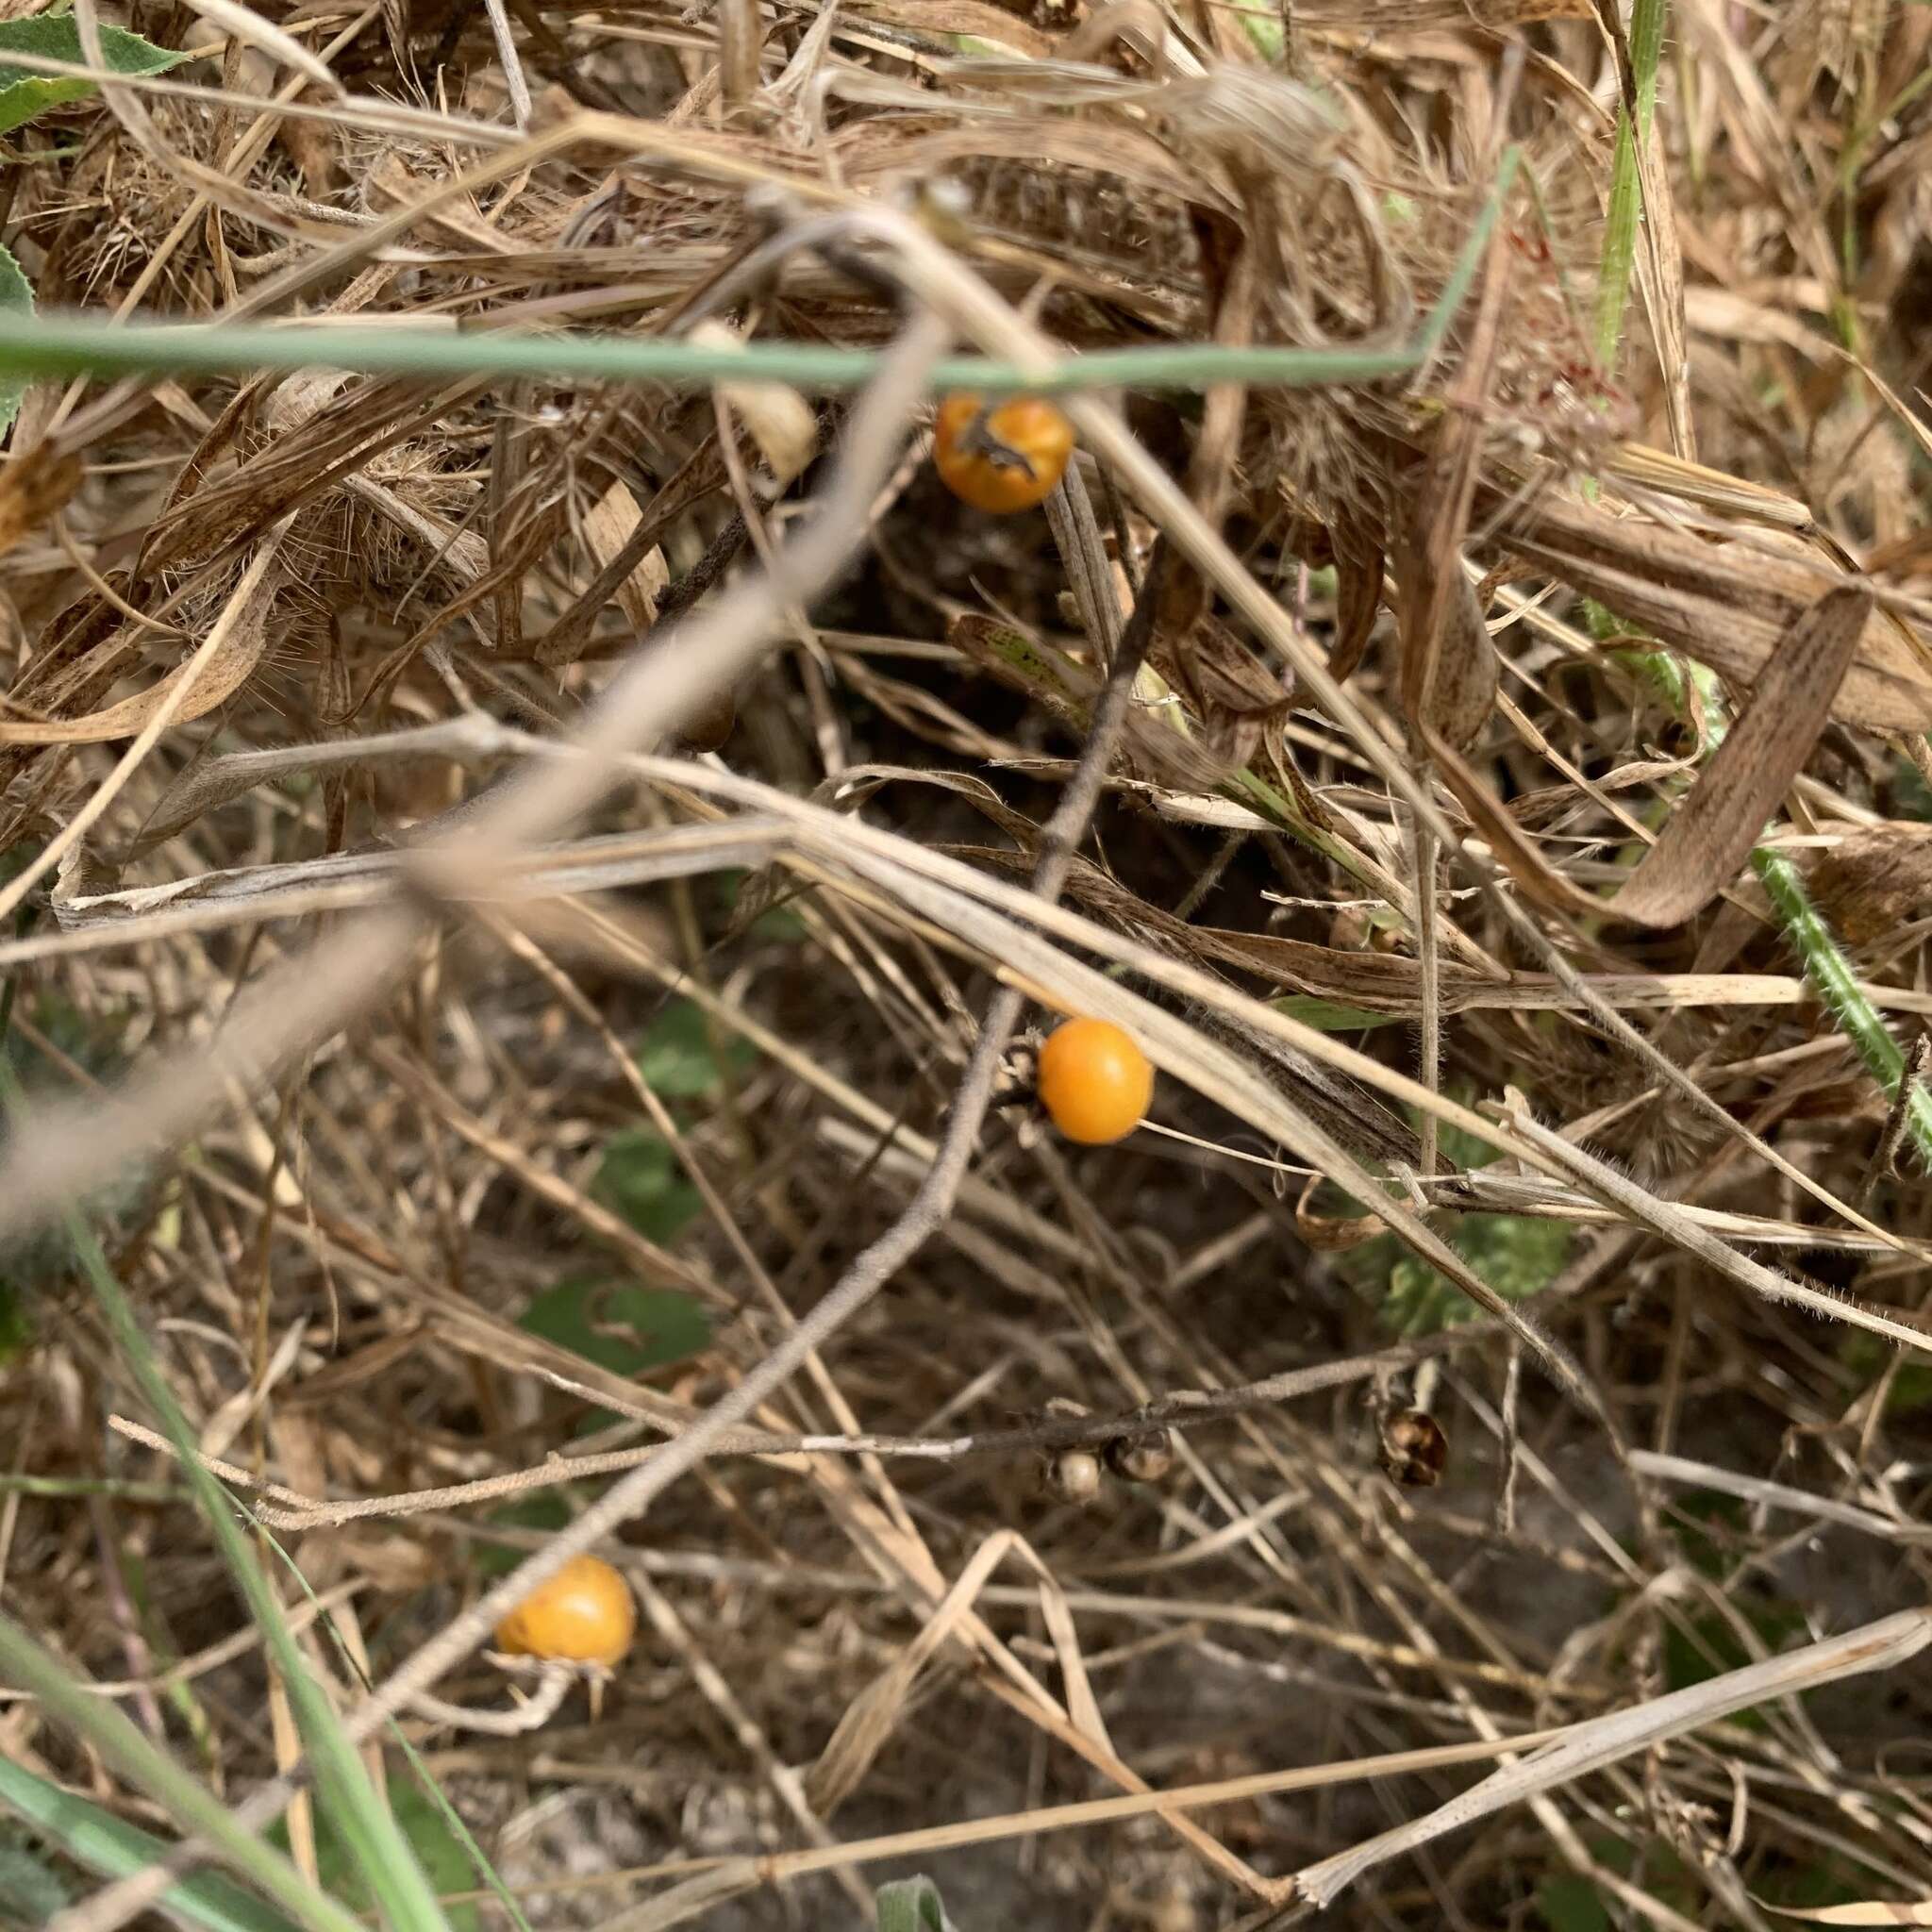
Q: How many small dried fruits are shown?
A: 3